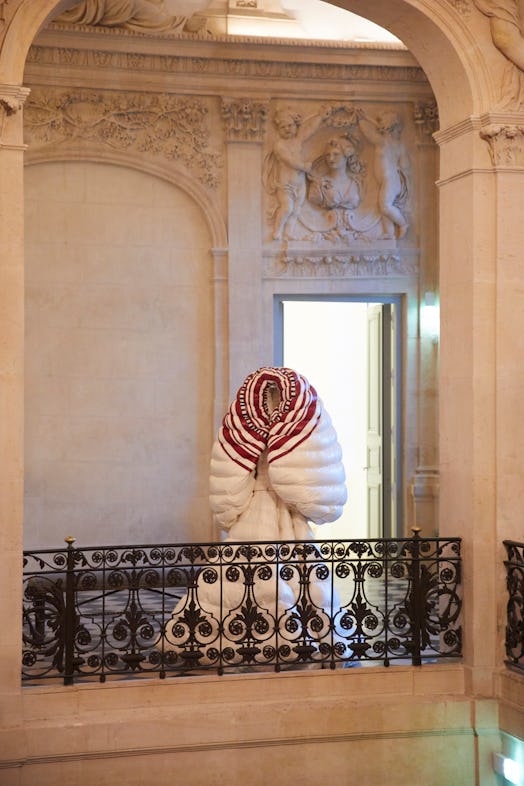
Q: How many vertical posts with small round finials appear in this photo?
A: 2